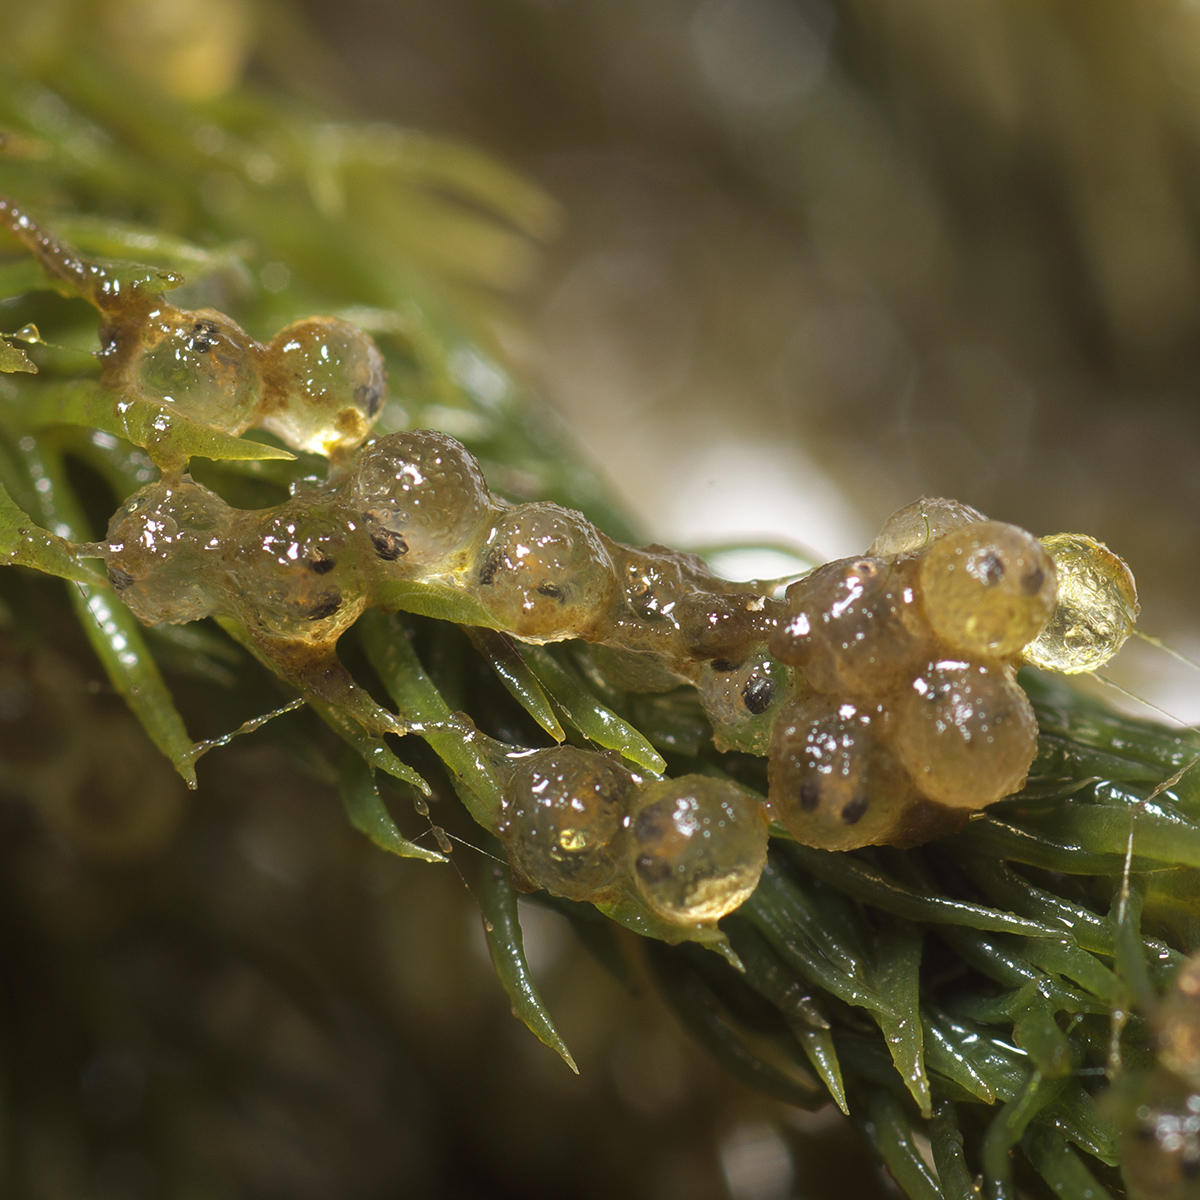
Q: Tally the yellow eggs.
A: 2